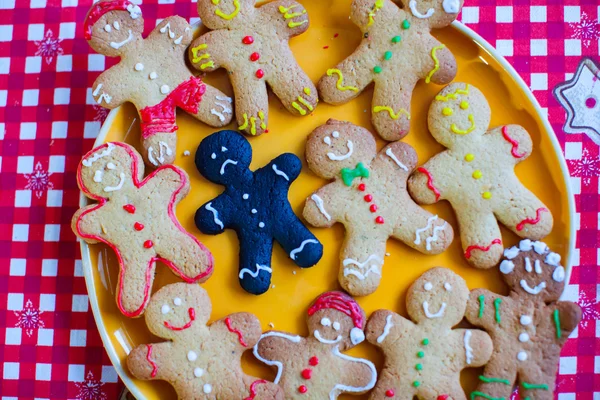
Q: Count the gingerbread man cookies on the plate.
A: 11